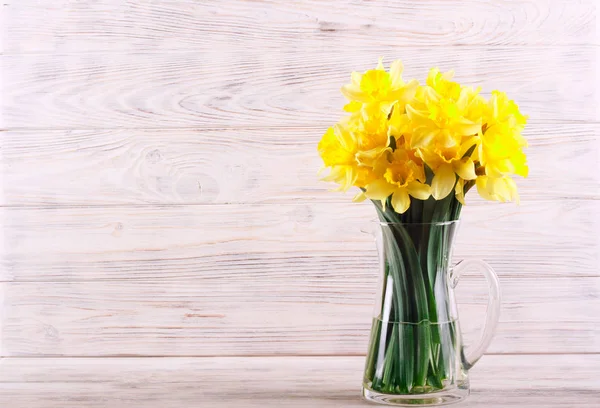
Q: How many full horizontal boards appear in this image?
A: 4